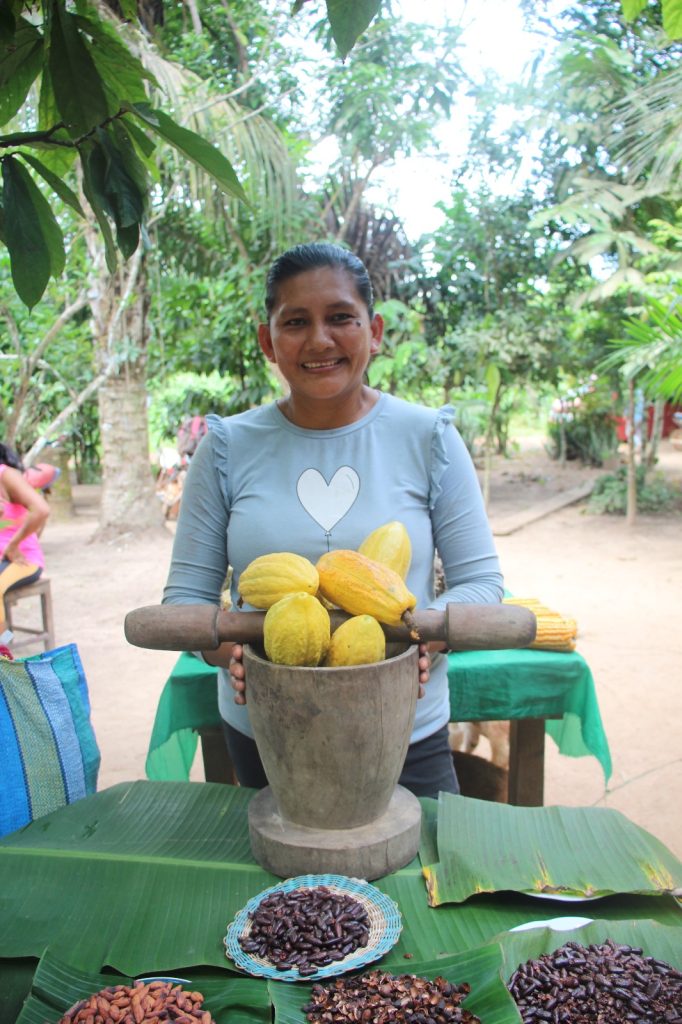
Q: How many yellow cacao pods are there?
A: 5